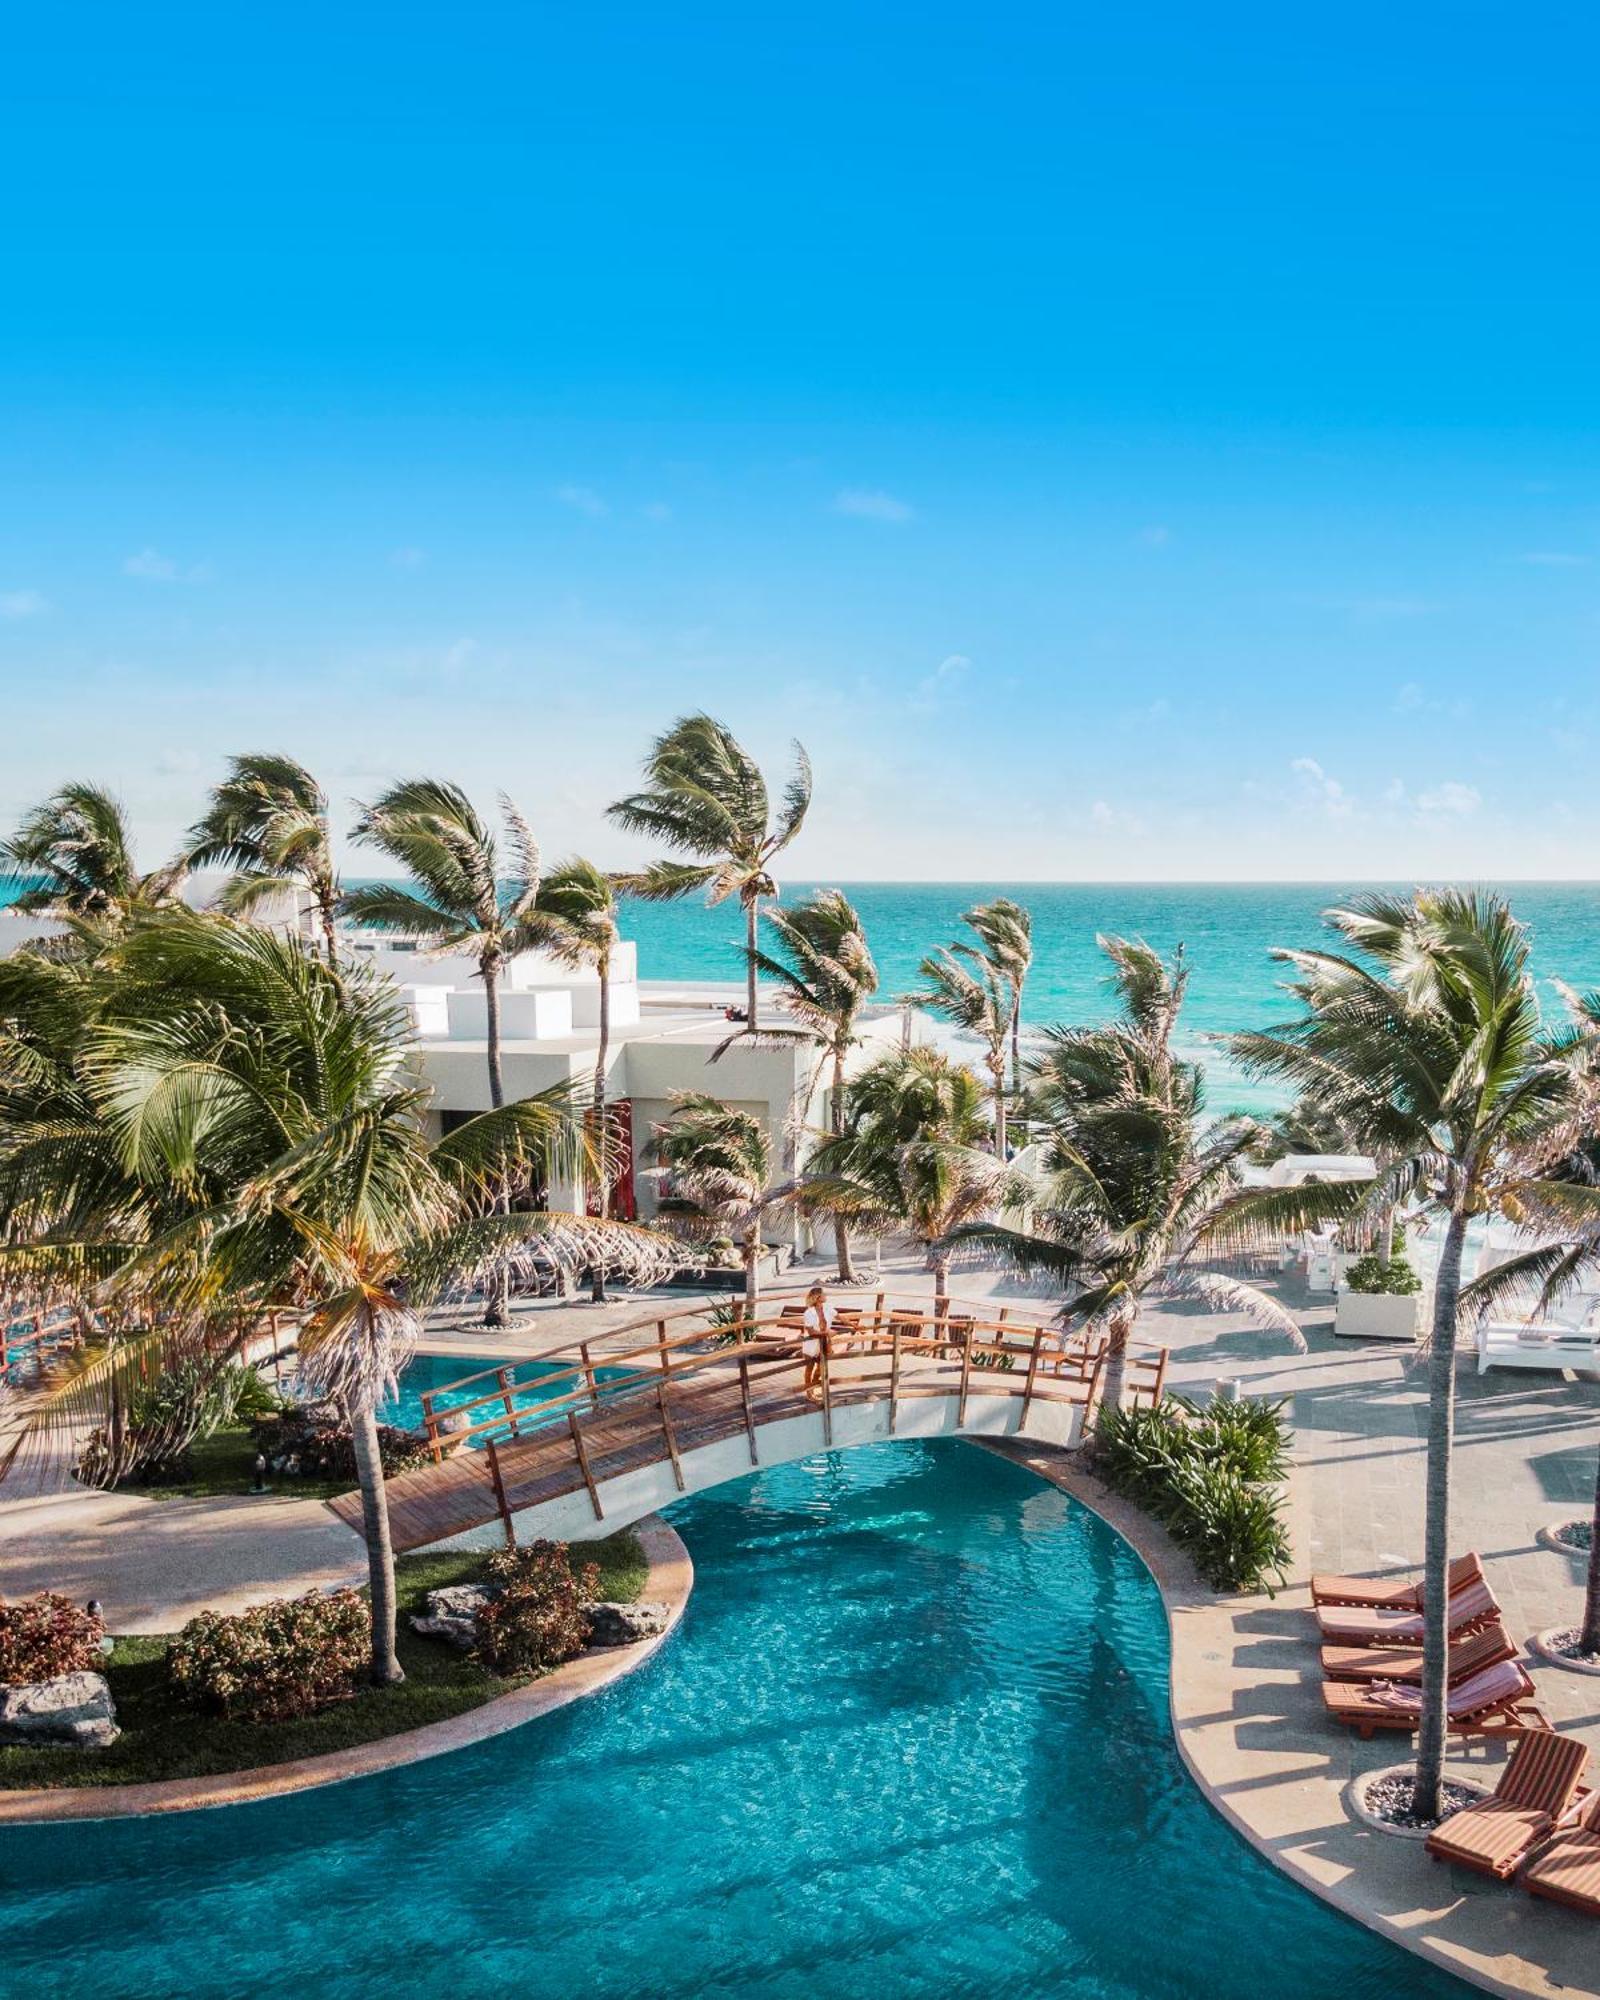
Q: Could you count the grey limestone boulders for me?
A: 3